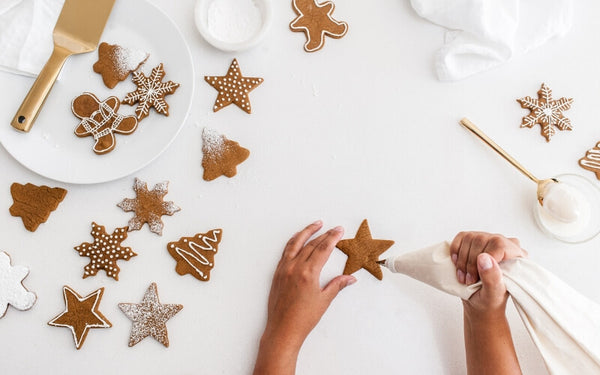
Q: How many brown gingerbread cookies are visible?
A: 15